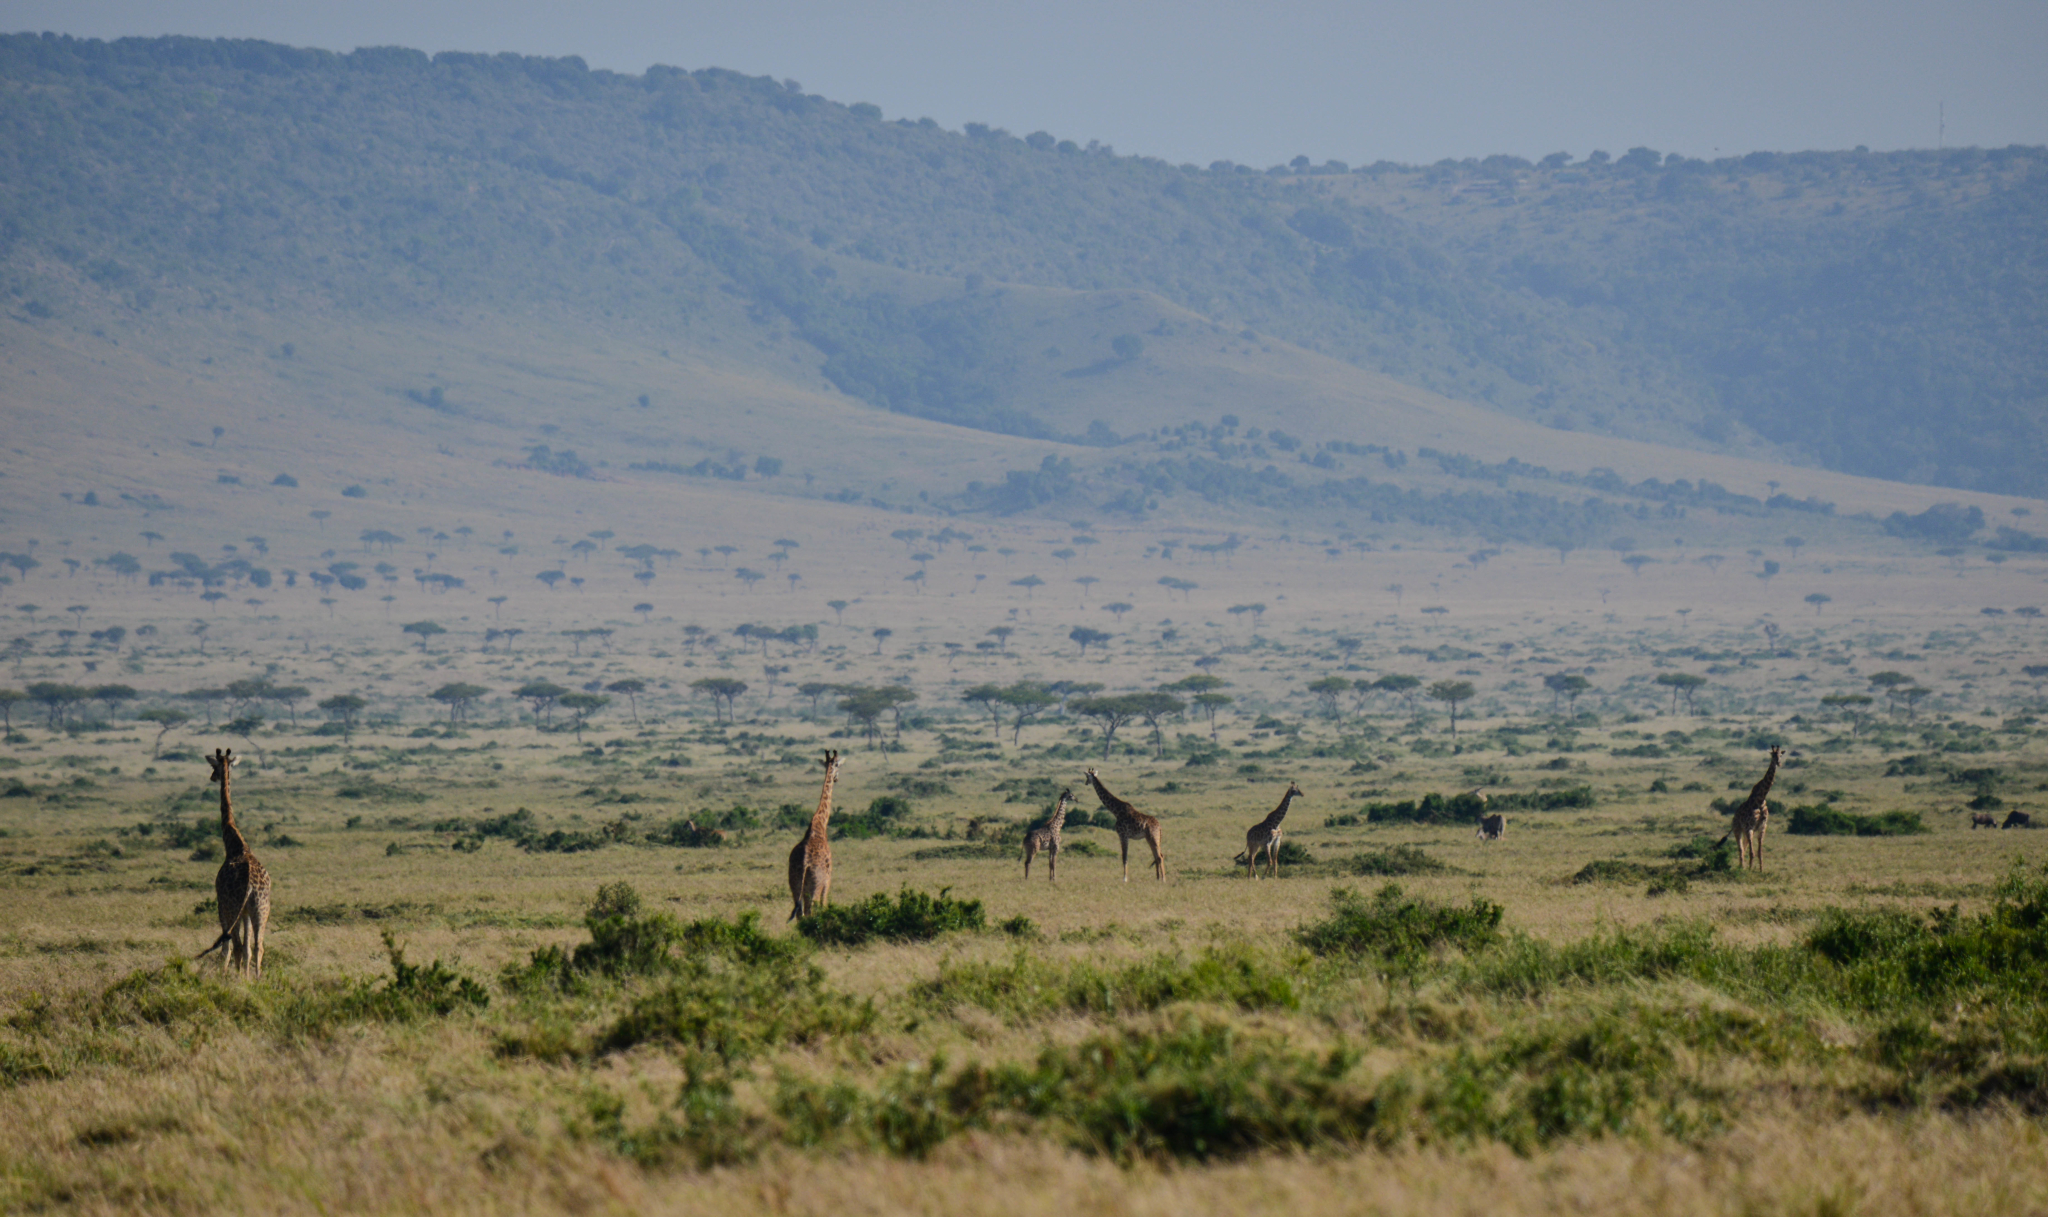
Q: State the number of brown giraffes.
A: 6